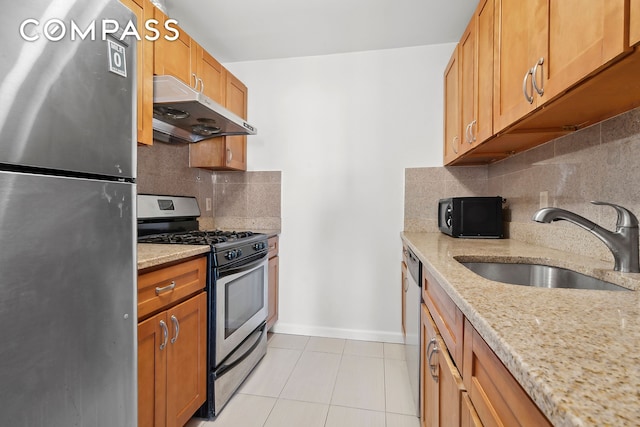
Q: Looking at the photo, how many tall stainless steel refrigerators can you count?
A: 1